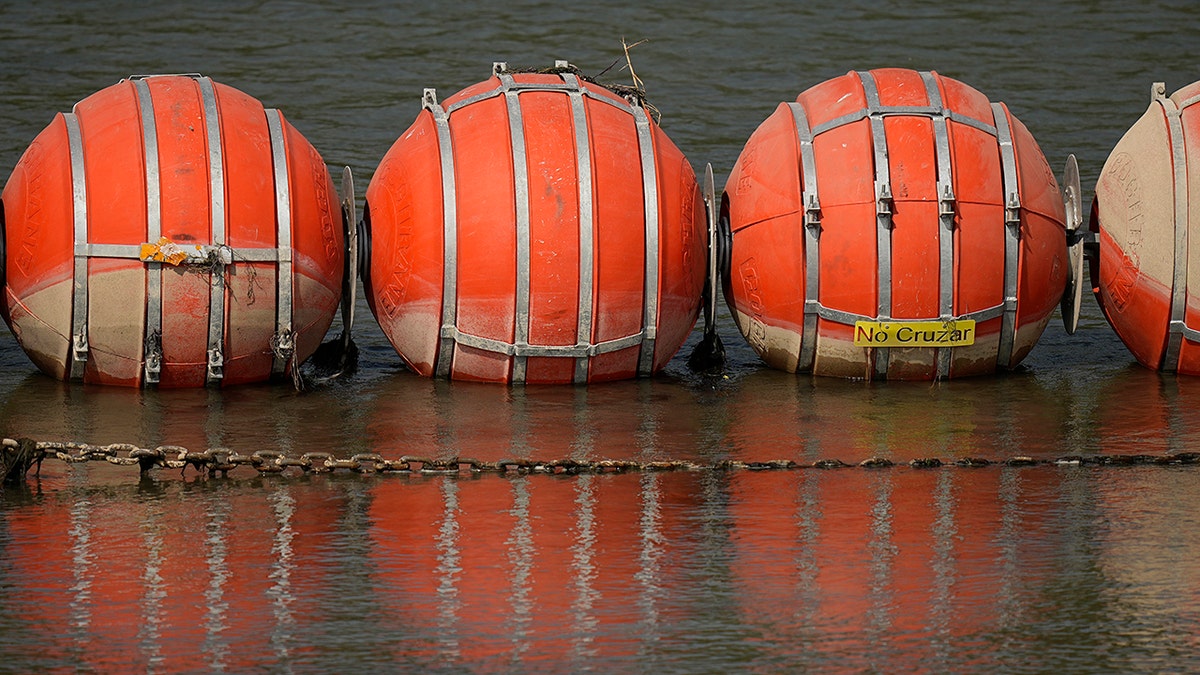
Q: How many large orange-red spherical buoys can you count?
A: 4